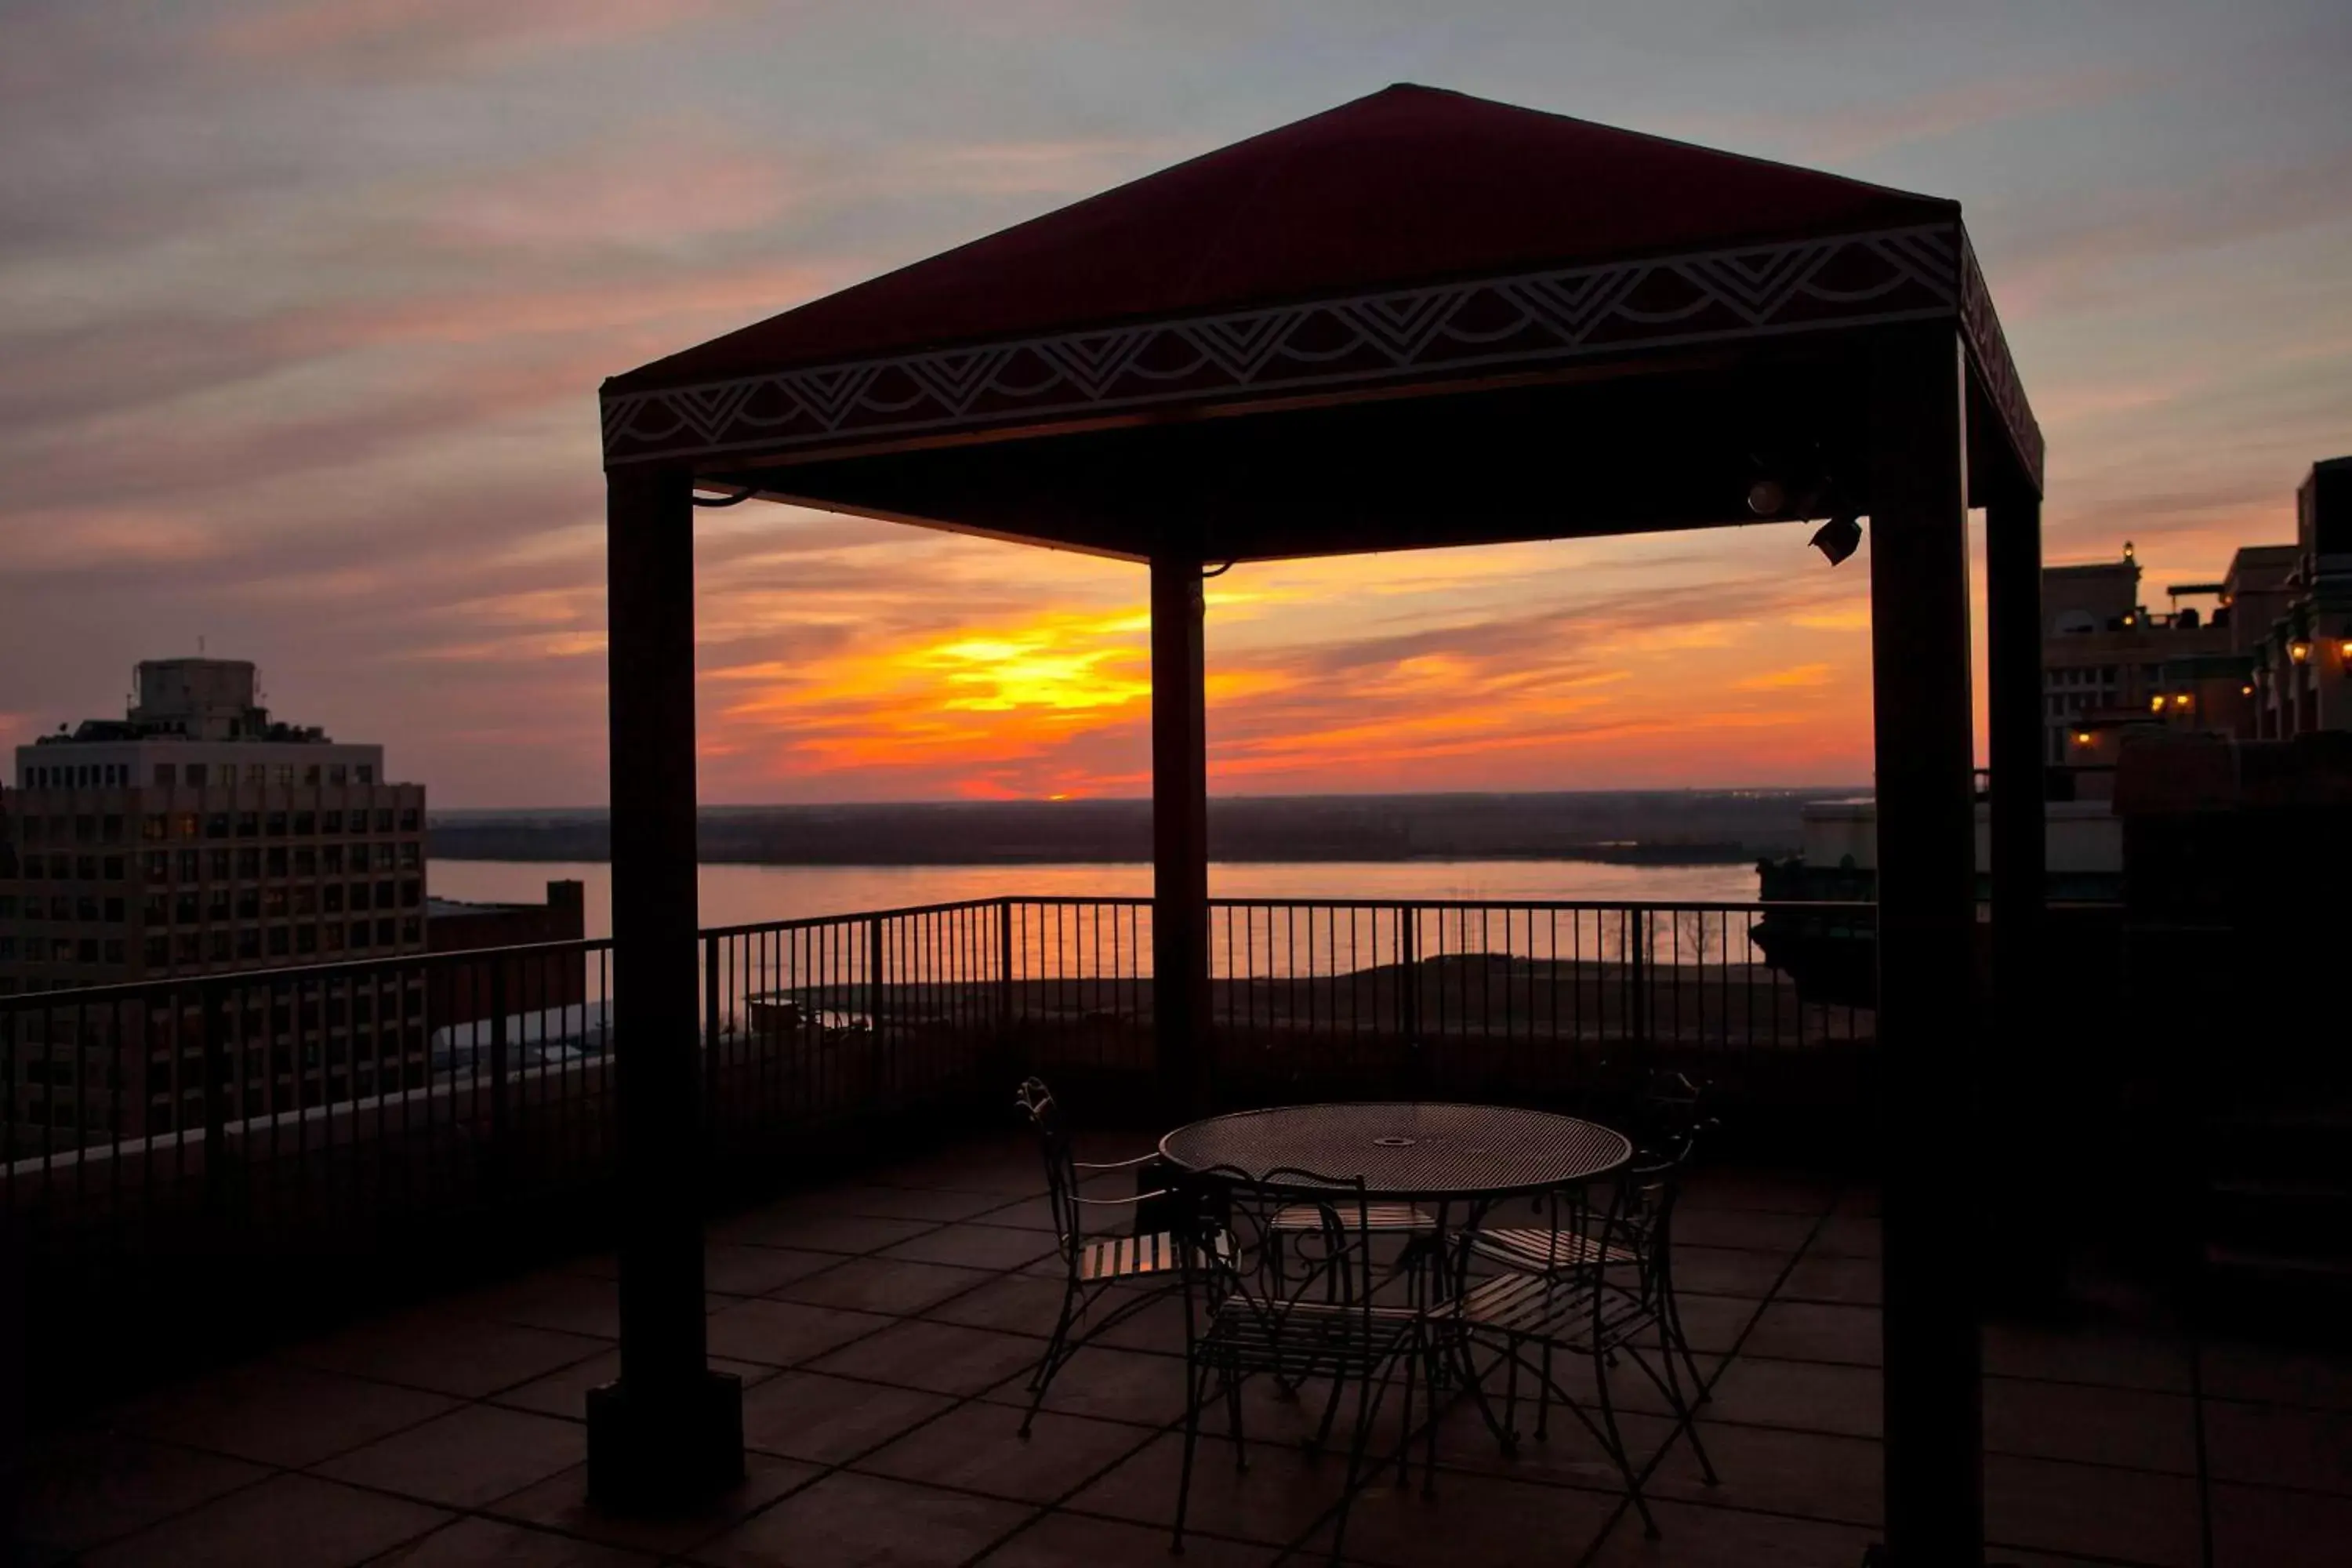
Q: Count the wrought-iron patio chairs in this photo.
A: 5